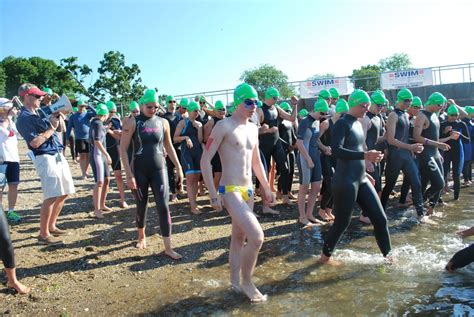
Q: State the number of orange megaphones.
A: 0